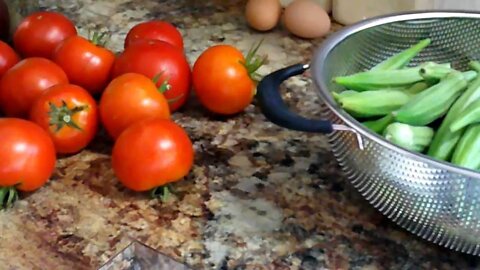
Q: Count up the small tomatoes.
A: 11